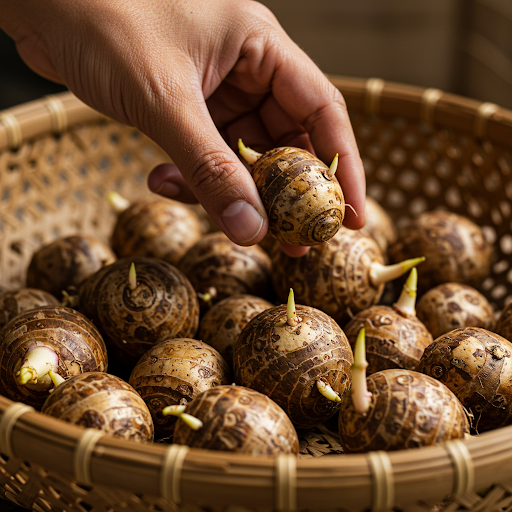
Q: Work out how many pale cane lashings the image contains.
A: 11